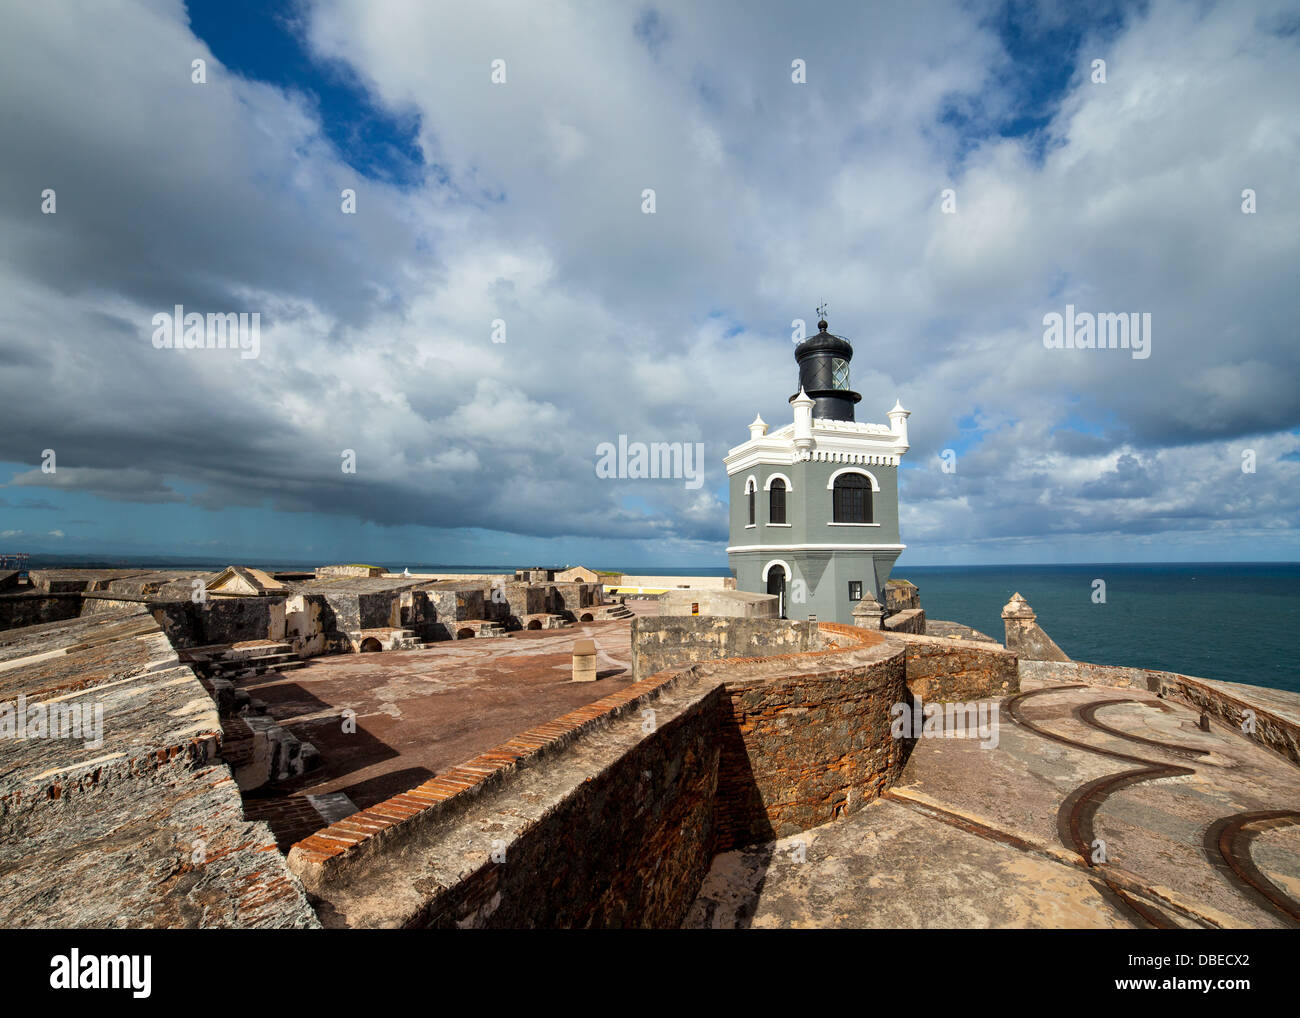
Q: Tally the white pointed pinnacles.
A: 3